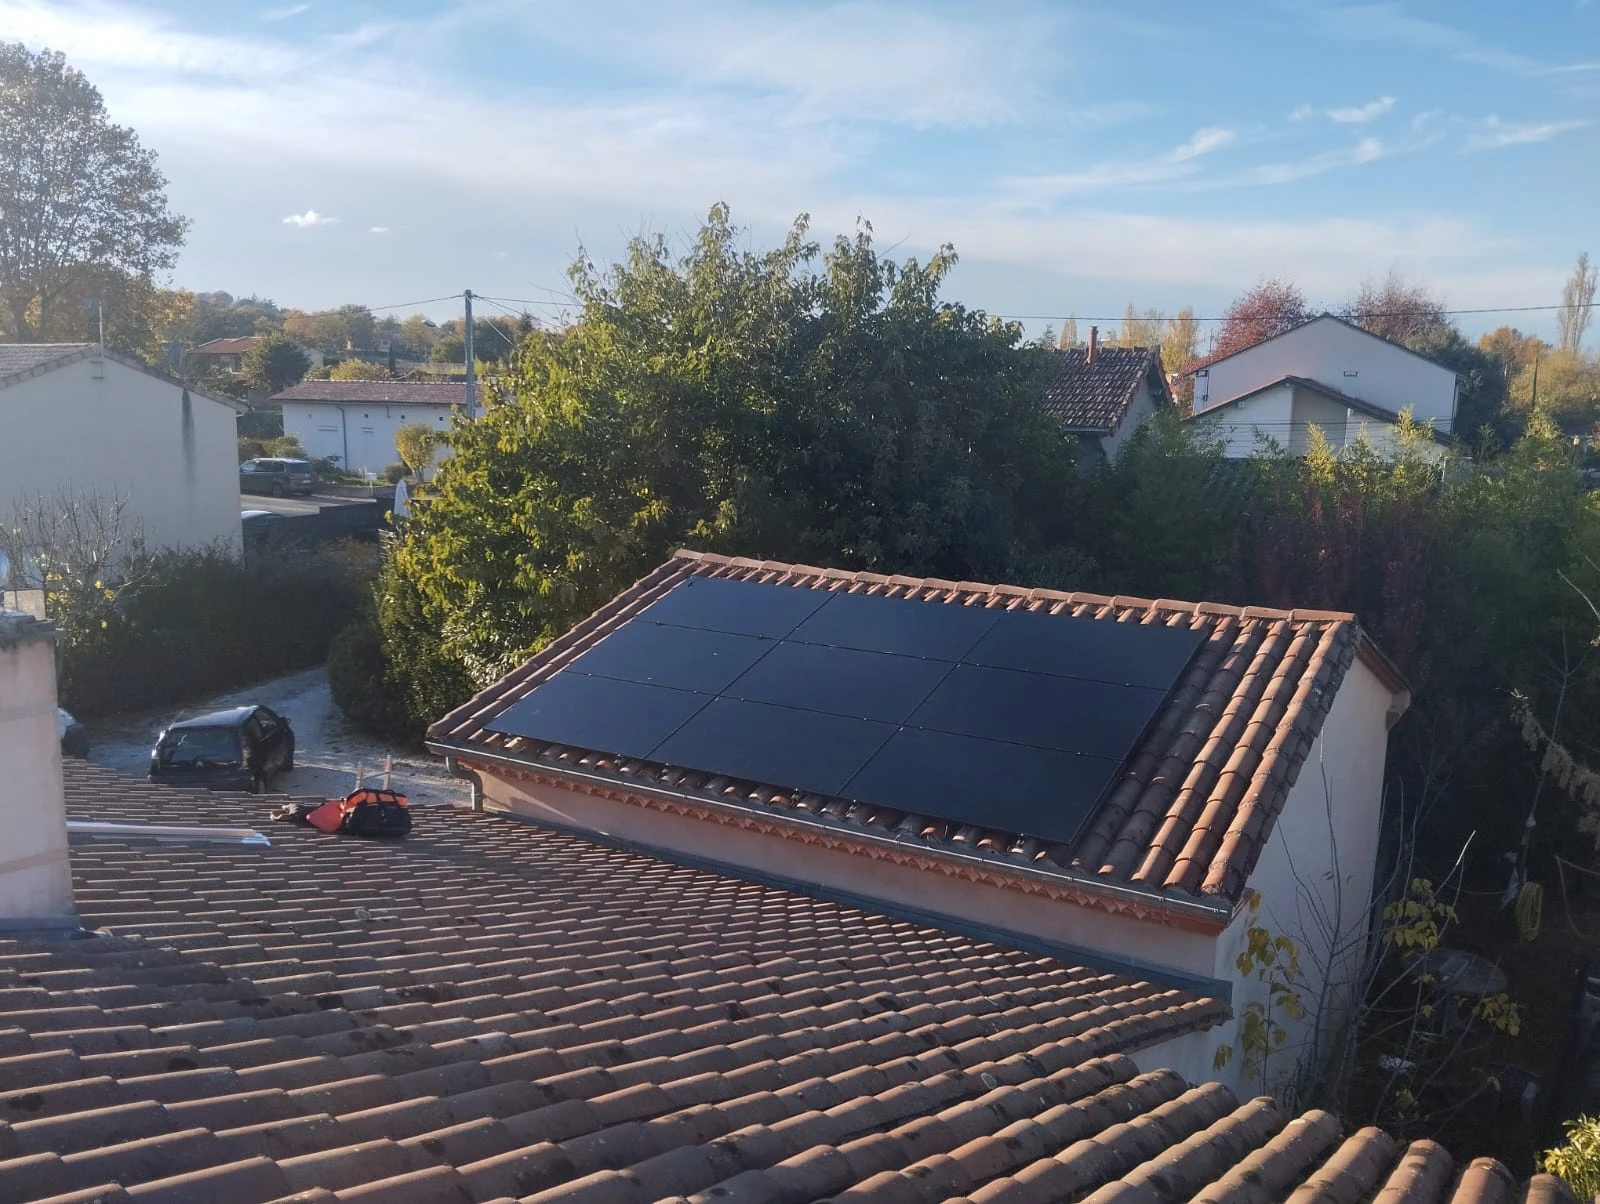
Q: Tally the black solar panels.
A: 9